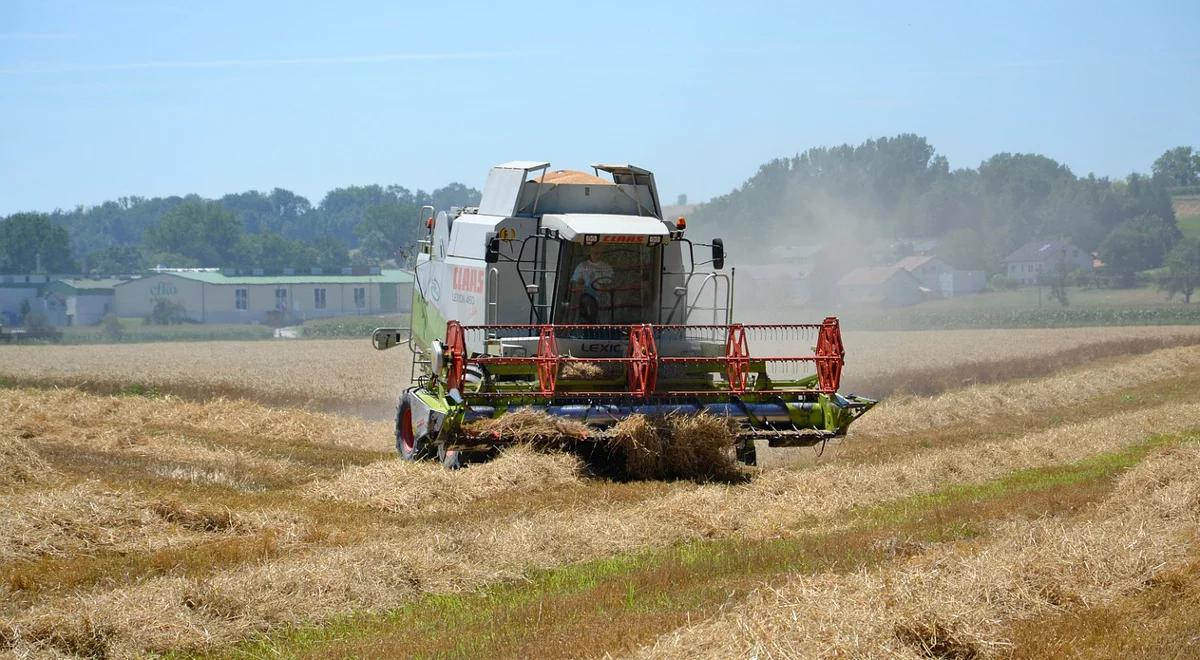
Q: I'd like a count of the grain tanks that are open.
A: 1